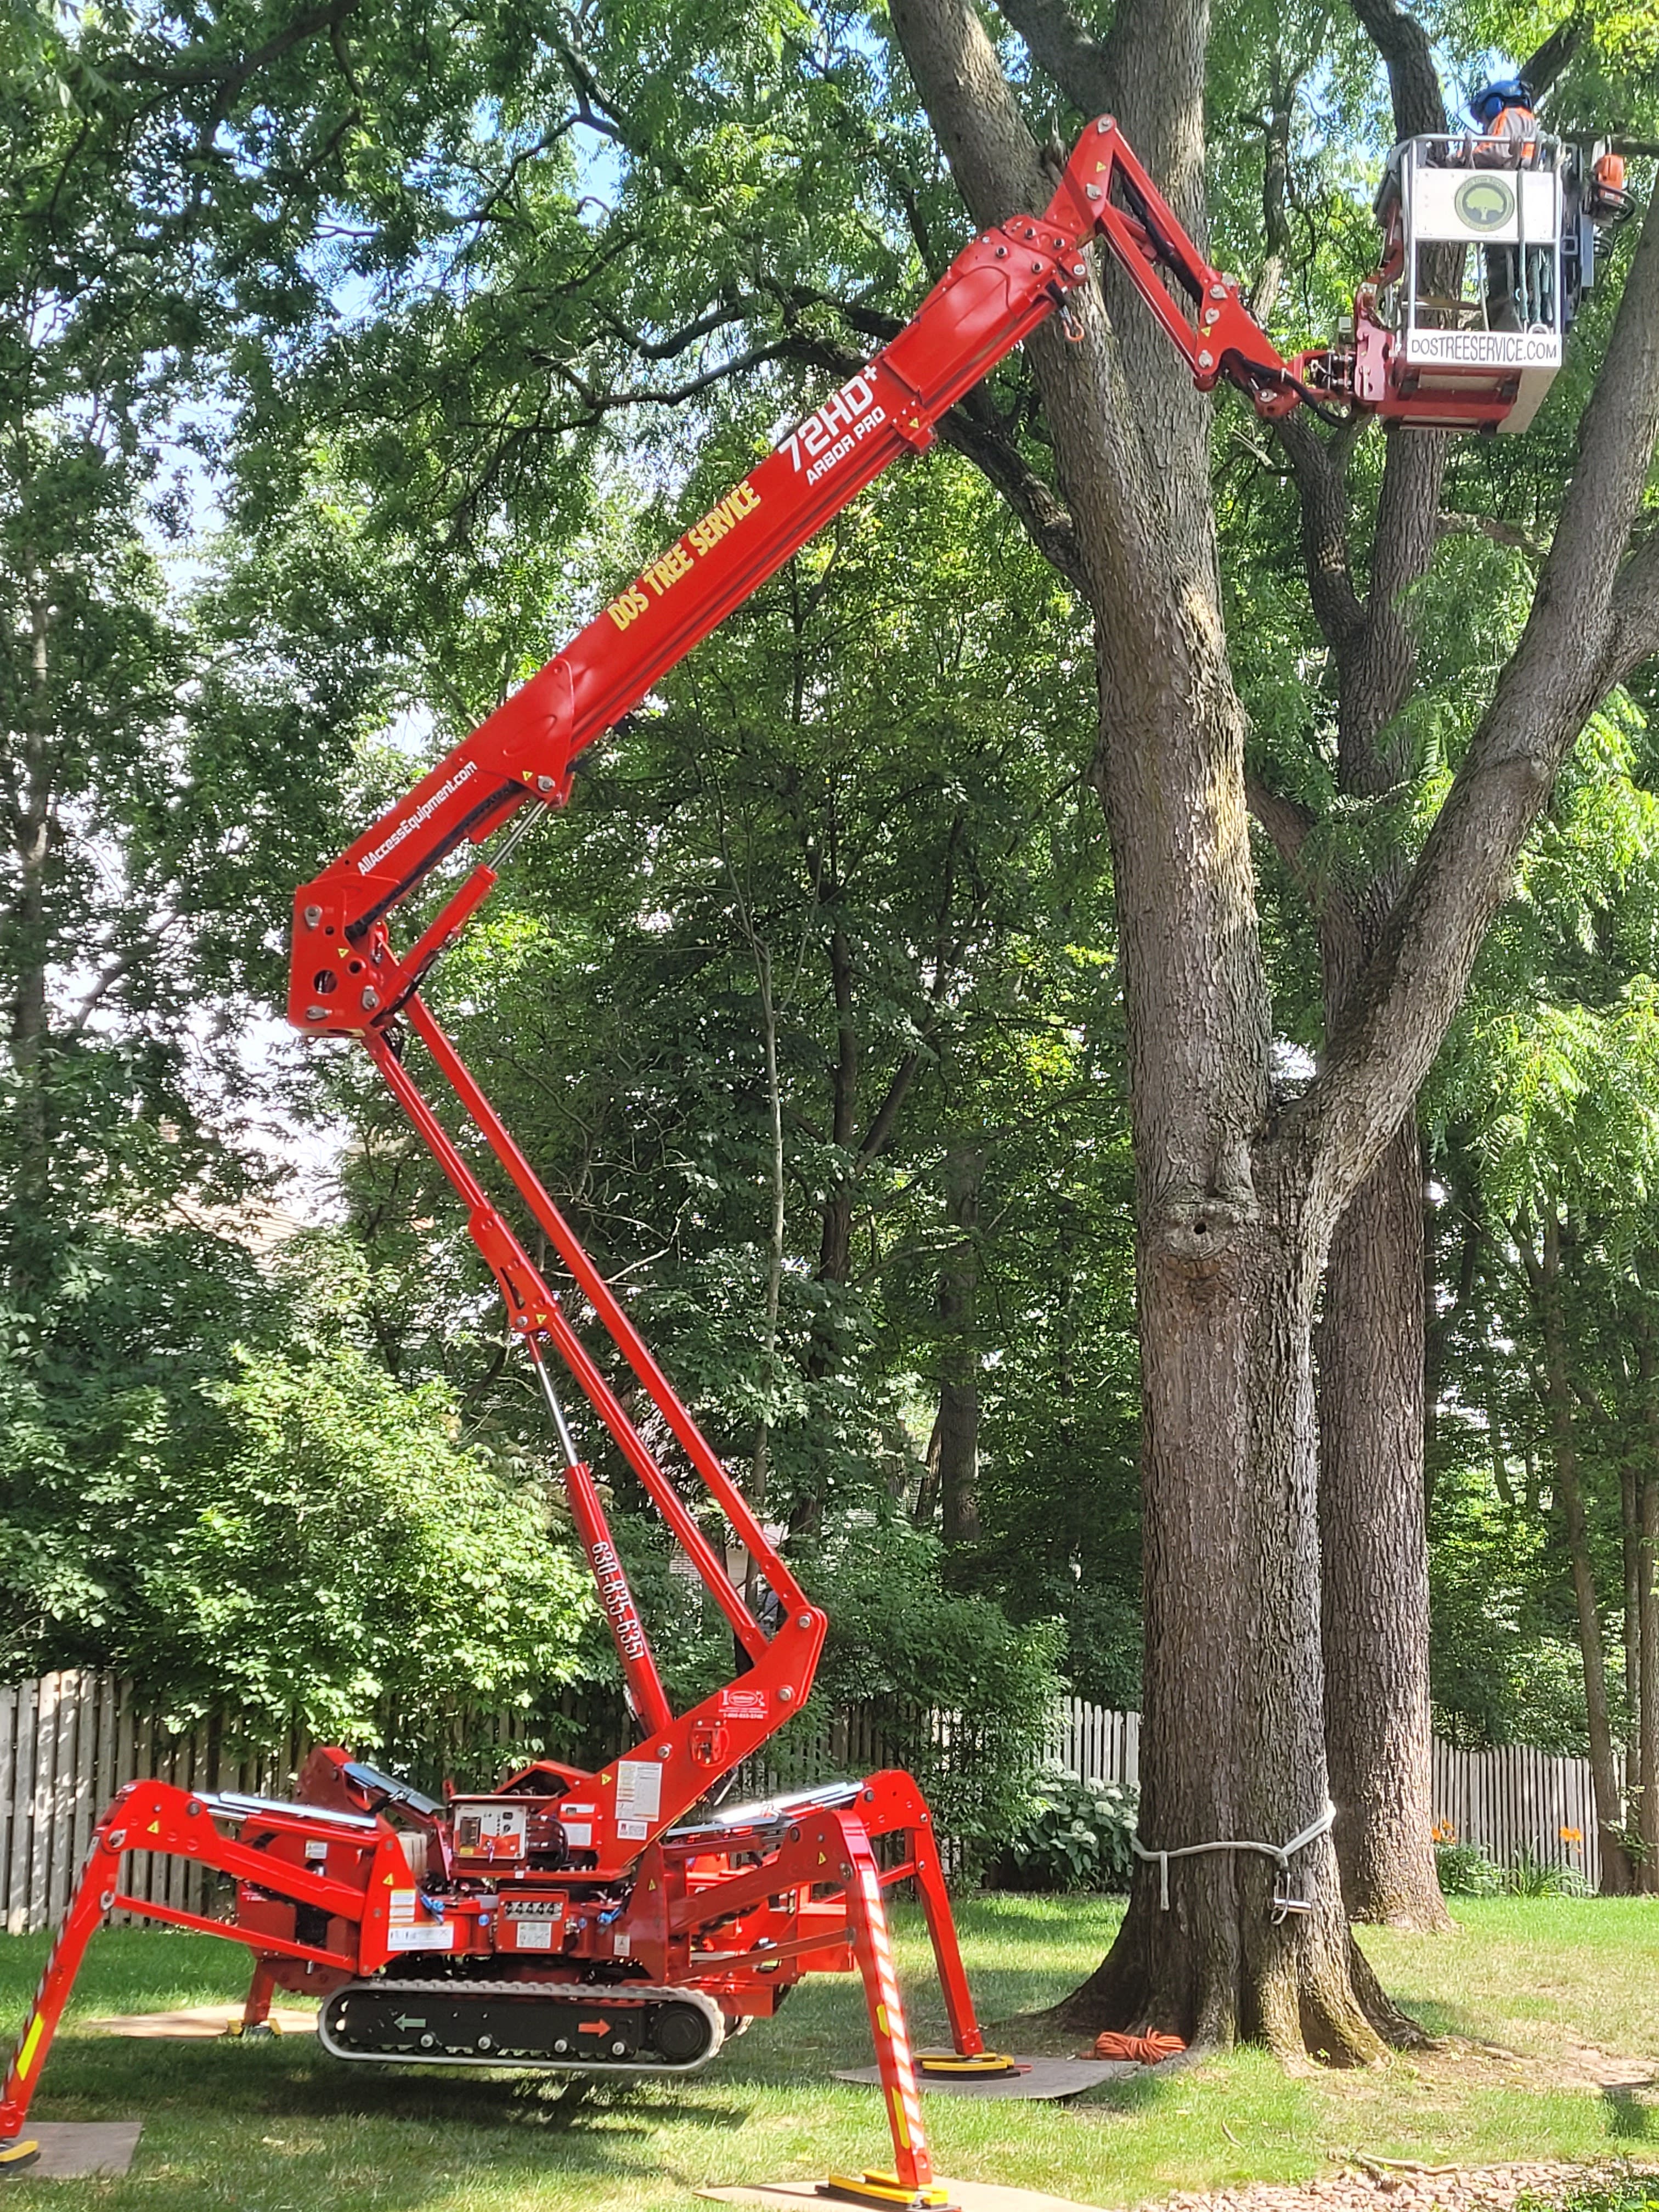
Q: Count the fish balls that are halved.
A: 0